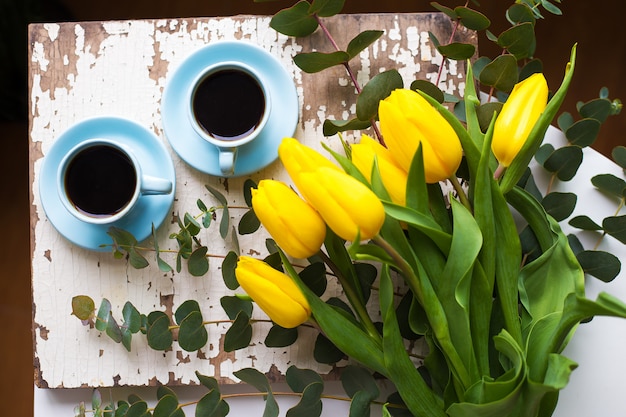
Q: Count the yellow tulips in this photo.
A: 7